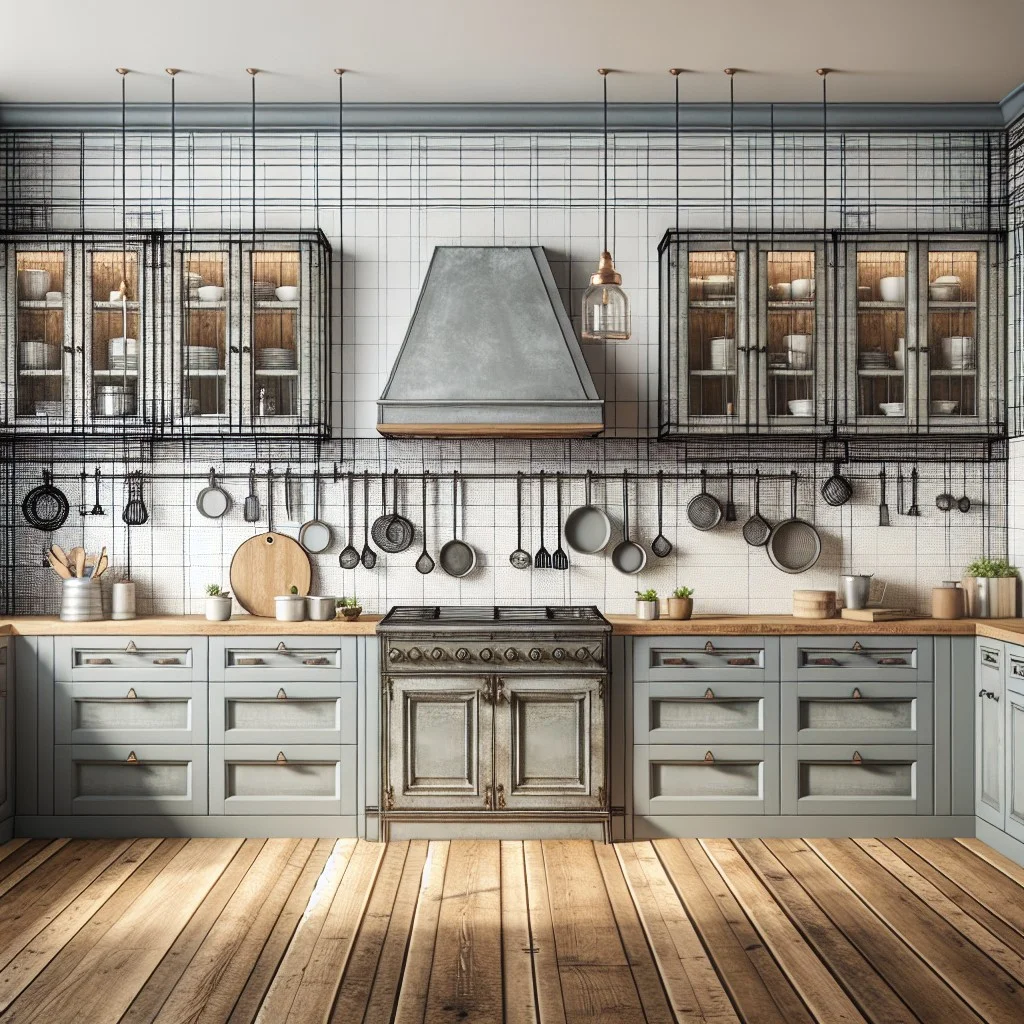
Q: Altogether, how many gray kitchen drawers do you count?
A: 12